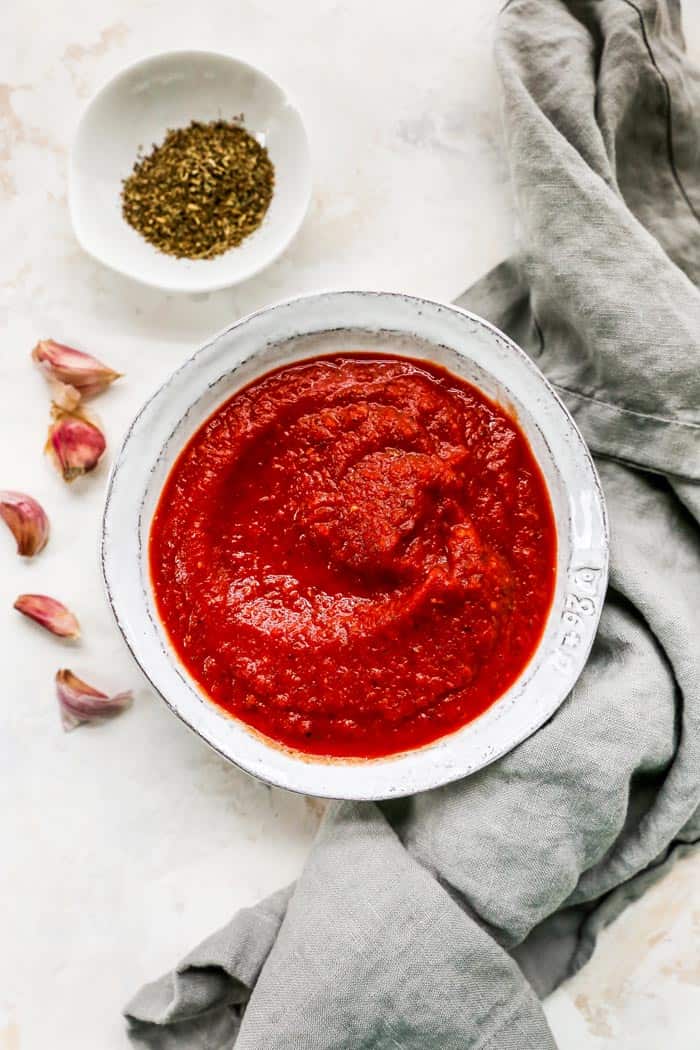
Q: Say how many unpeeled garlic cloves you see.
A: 5